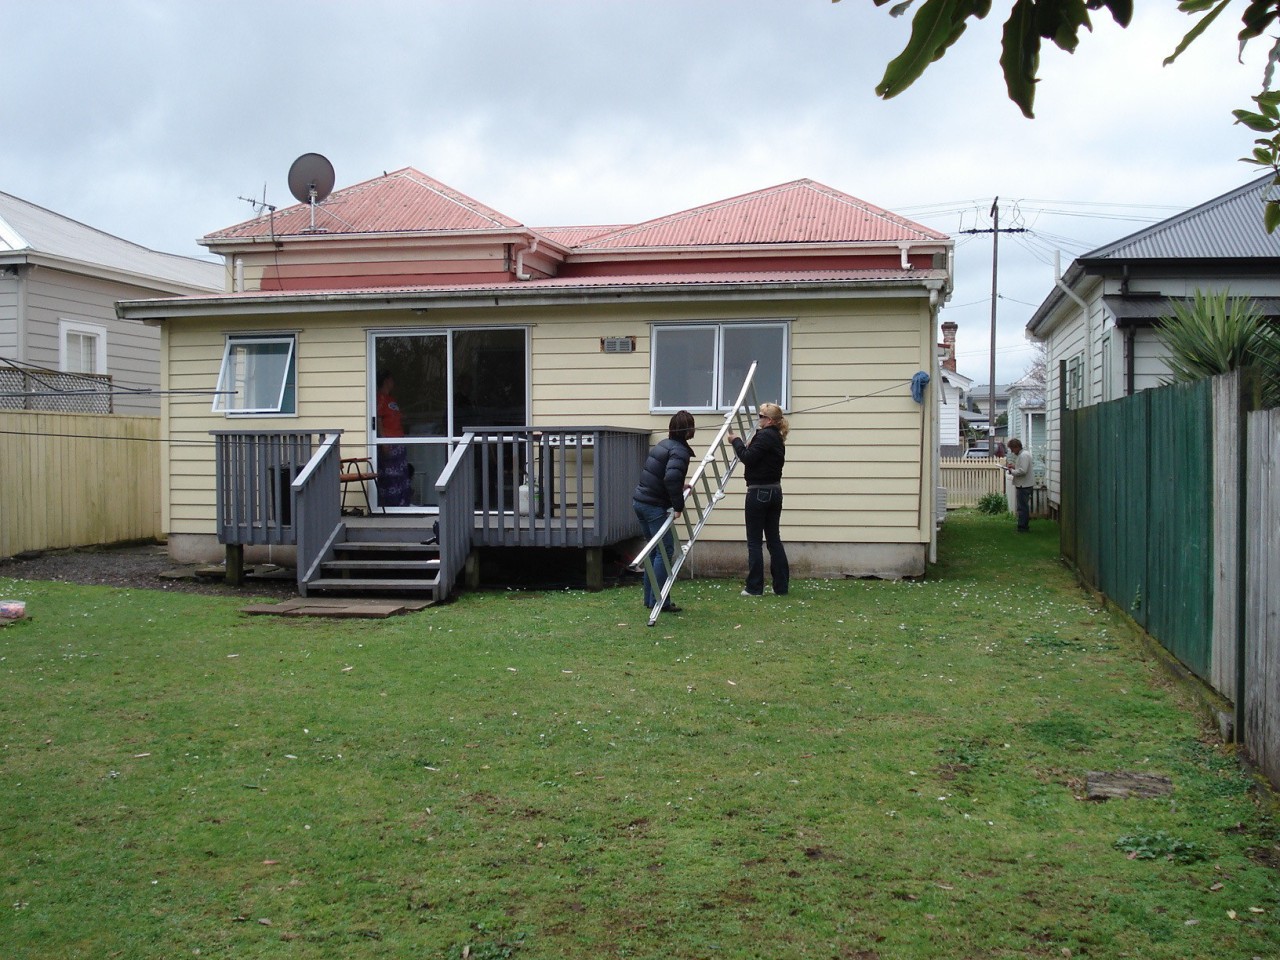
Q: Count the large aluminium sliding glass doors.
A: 1